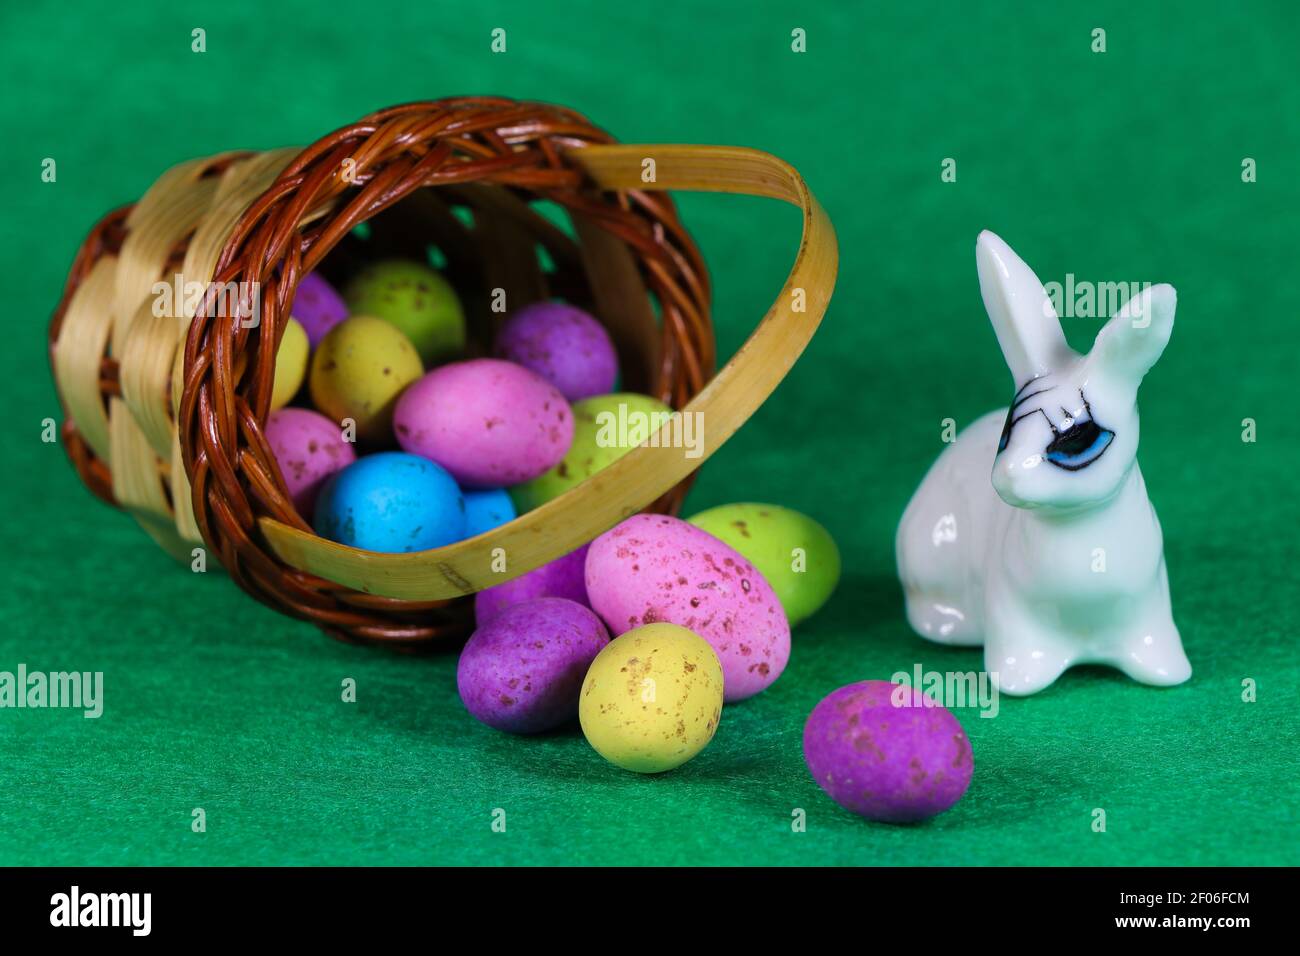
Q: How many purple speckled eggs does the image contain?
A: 5